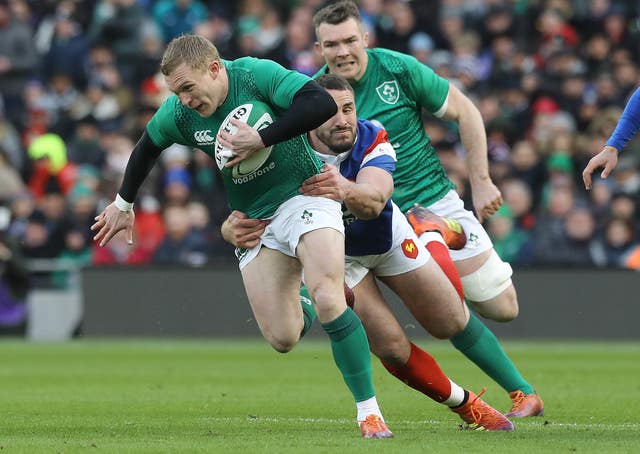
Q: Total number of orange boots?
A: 4